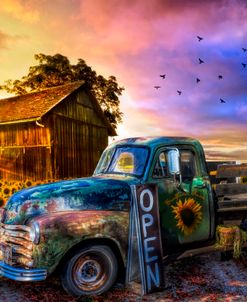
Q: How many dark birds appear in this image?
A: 10